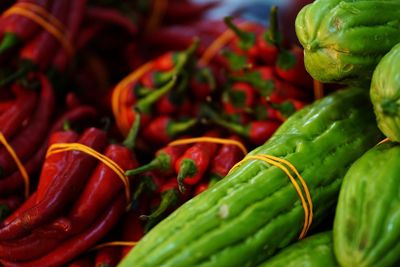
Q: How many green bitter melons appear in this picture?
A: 5